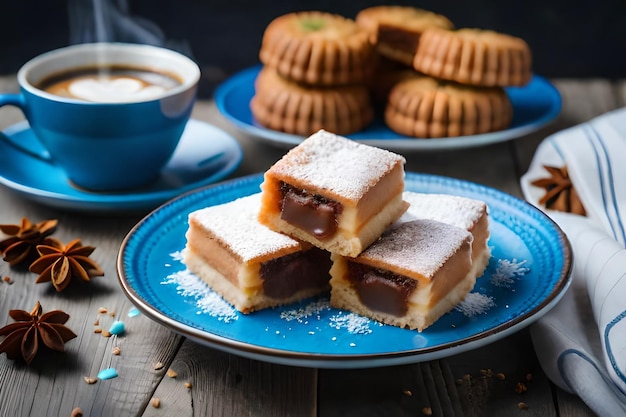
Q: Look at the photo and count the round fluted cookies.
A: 5